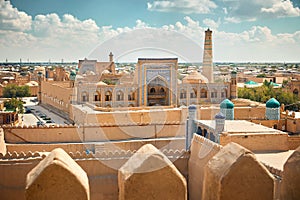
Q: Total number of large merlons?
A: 4